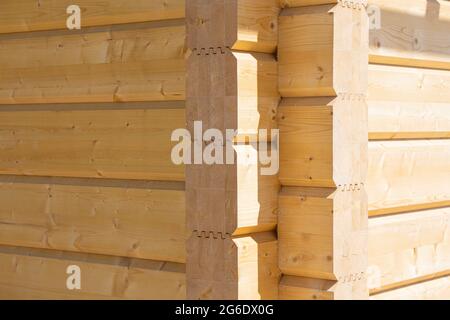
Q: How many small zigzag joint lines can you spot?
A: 7